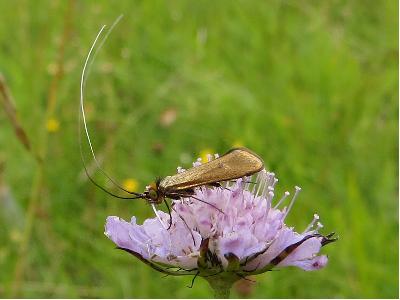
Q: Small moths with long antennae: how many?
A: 1